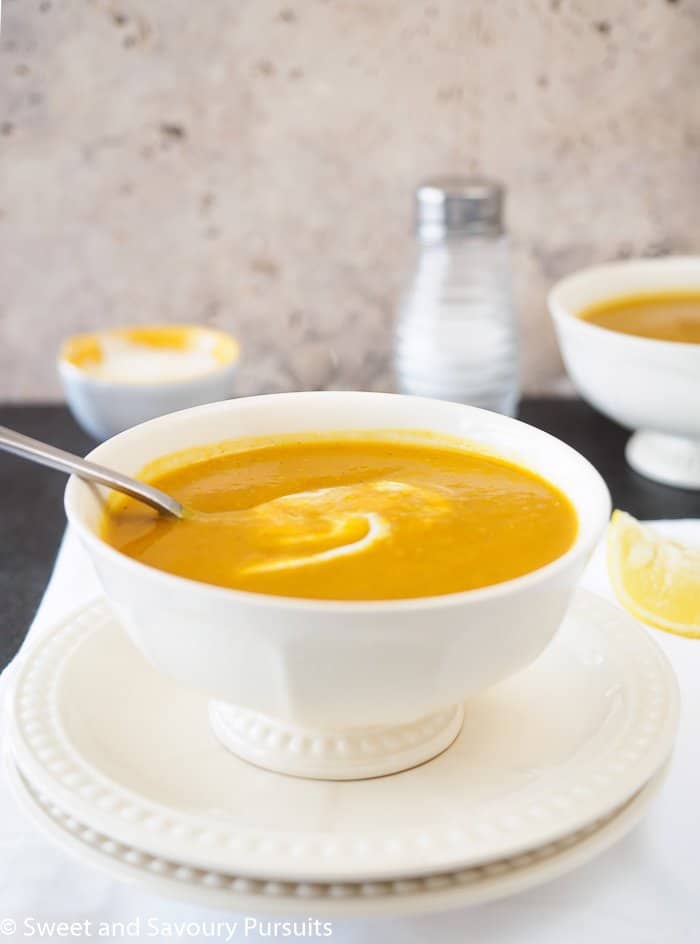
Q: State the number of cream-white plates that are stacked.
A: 2